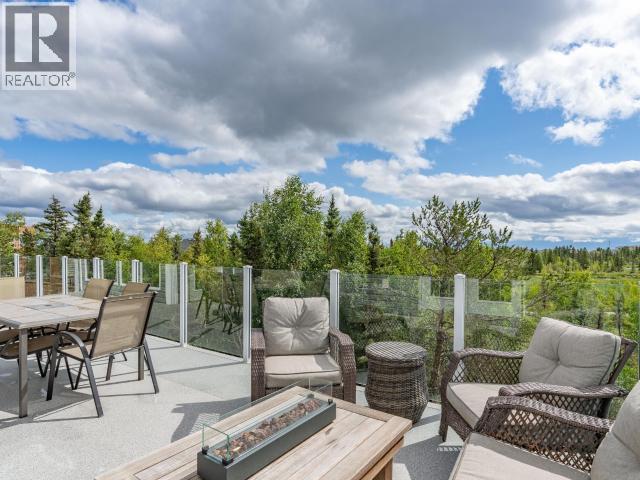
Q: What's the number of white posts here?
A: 9